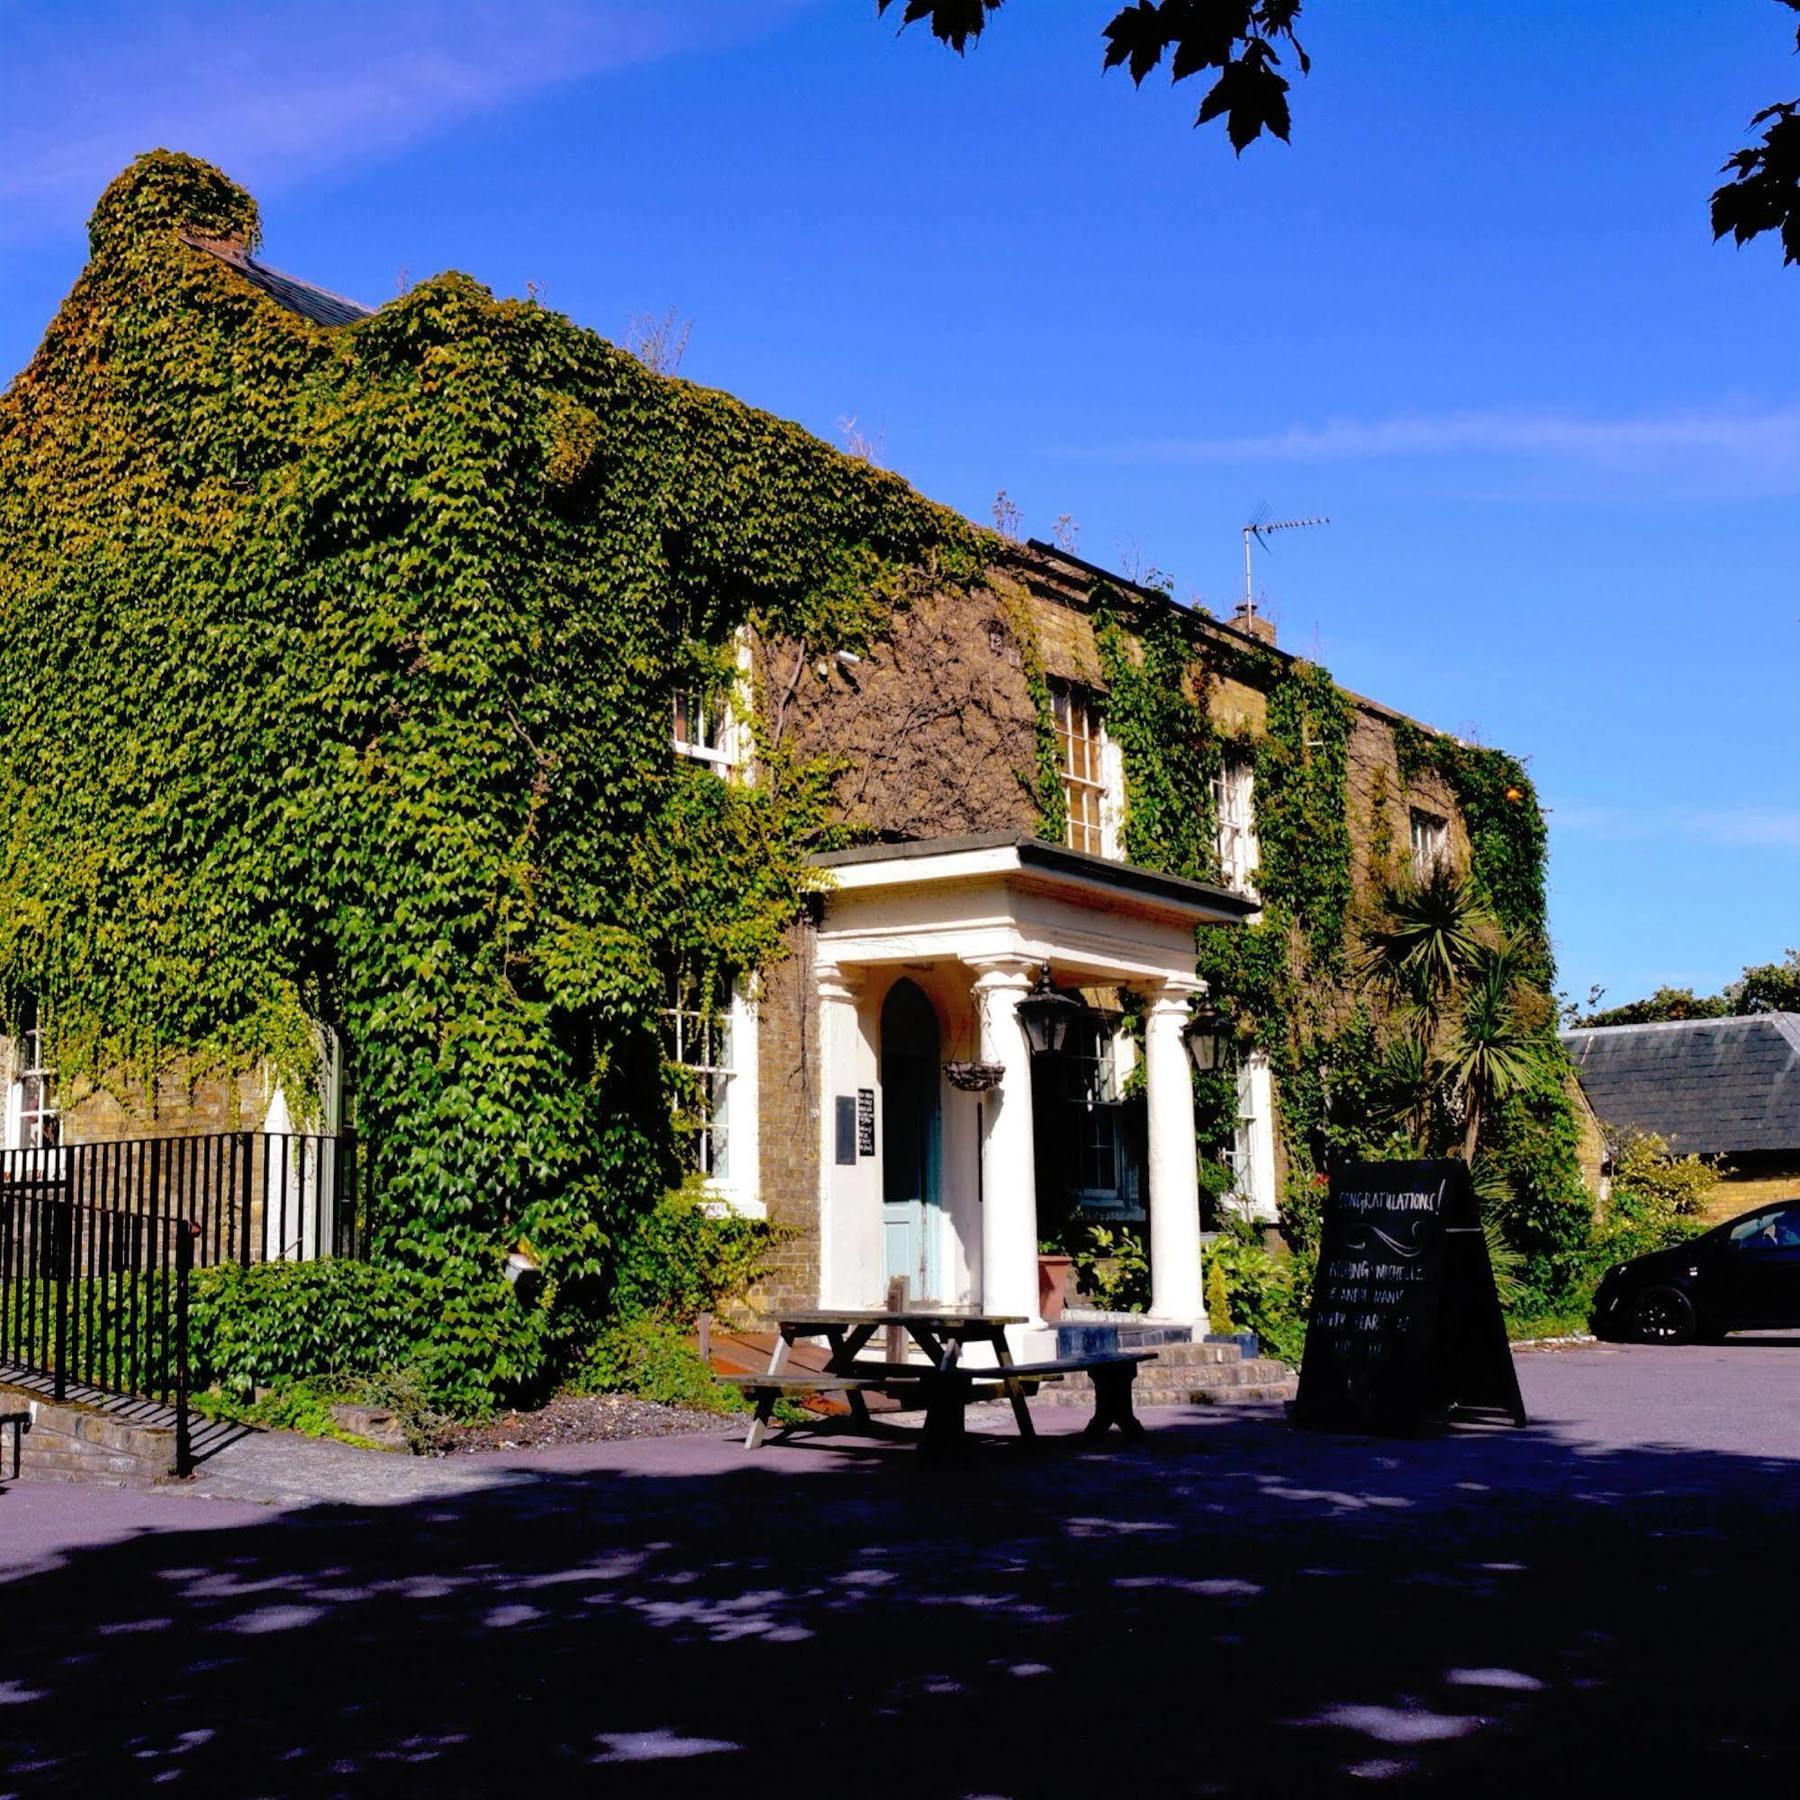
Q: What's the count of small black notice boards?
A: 2